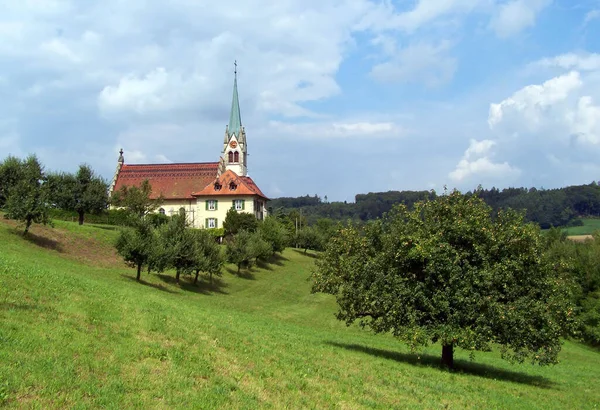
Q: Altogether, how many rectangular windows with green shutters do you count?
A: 3